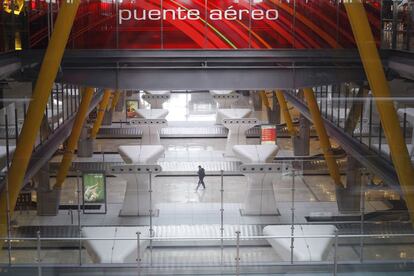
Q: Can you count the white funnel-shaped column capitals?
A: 8